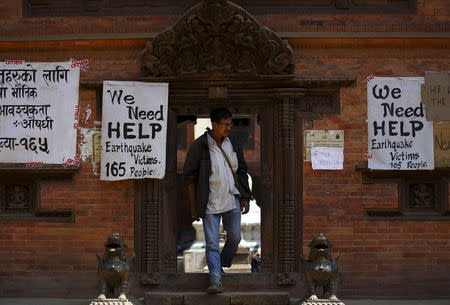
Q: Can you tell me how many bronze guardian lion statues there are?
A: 2